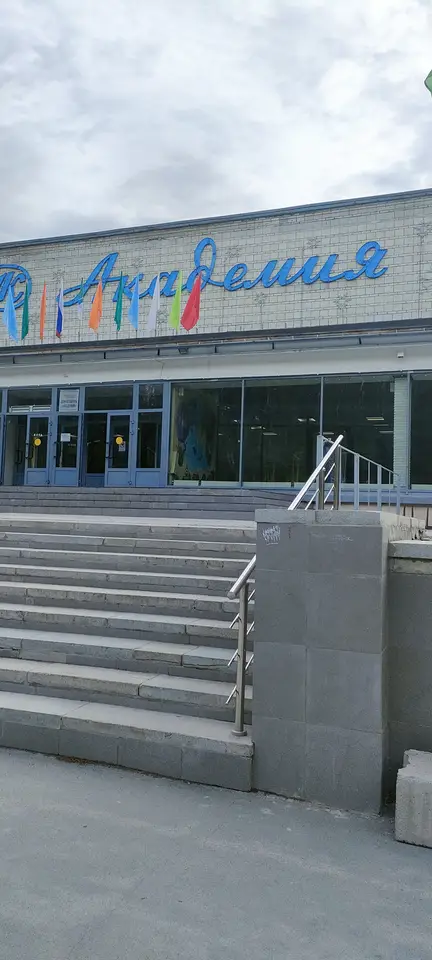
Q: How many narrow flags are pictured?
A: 11